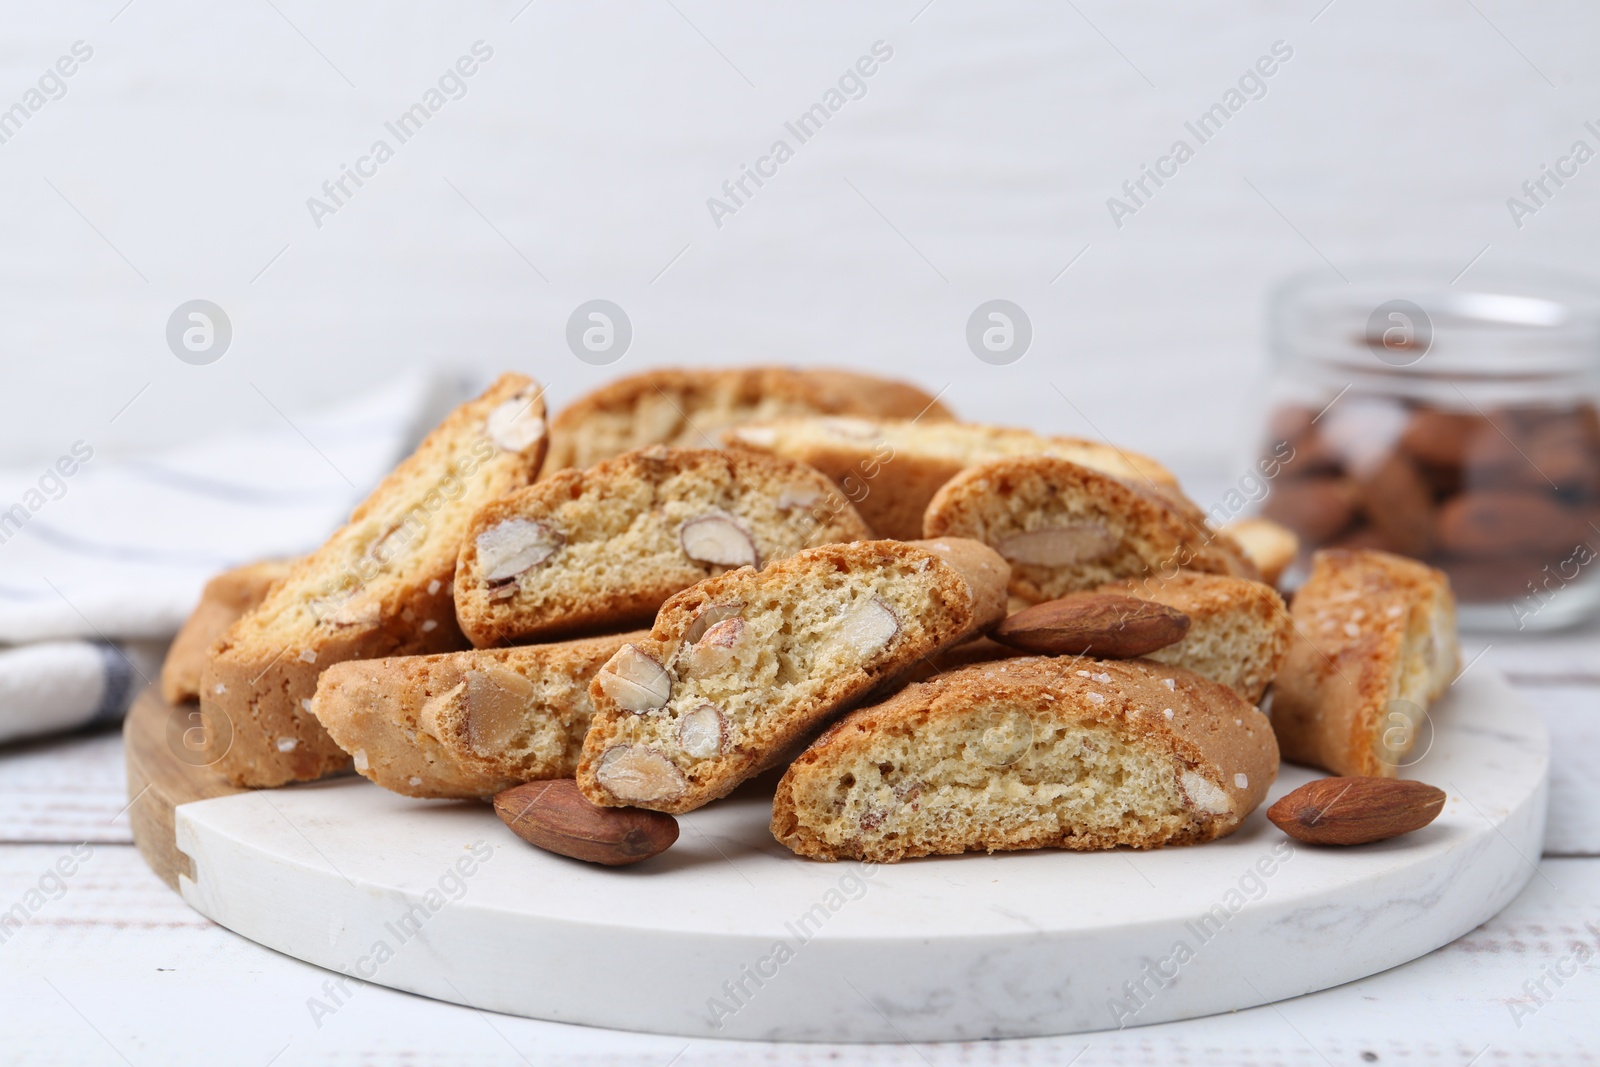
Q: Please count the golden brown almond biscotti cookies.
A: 12